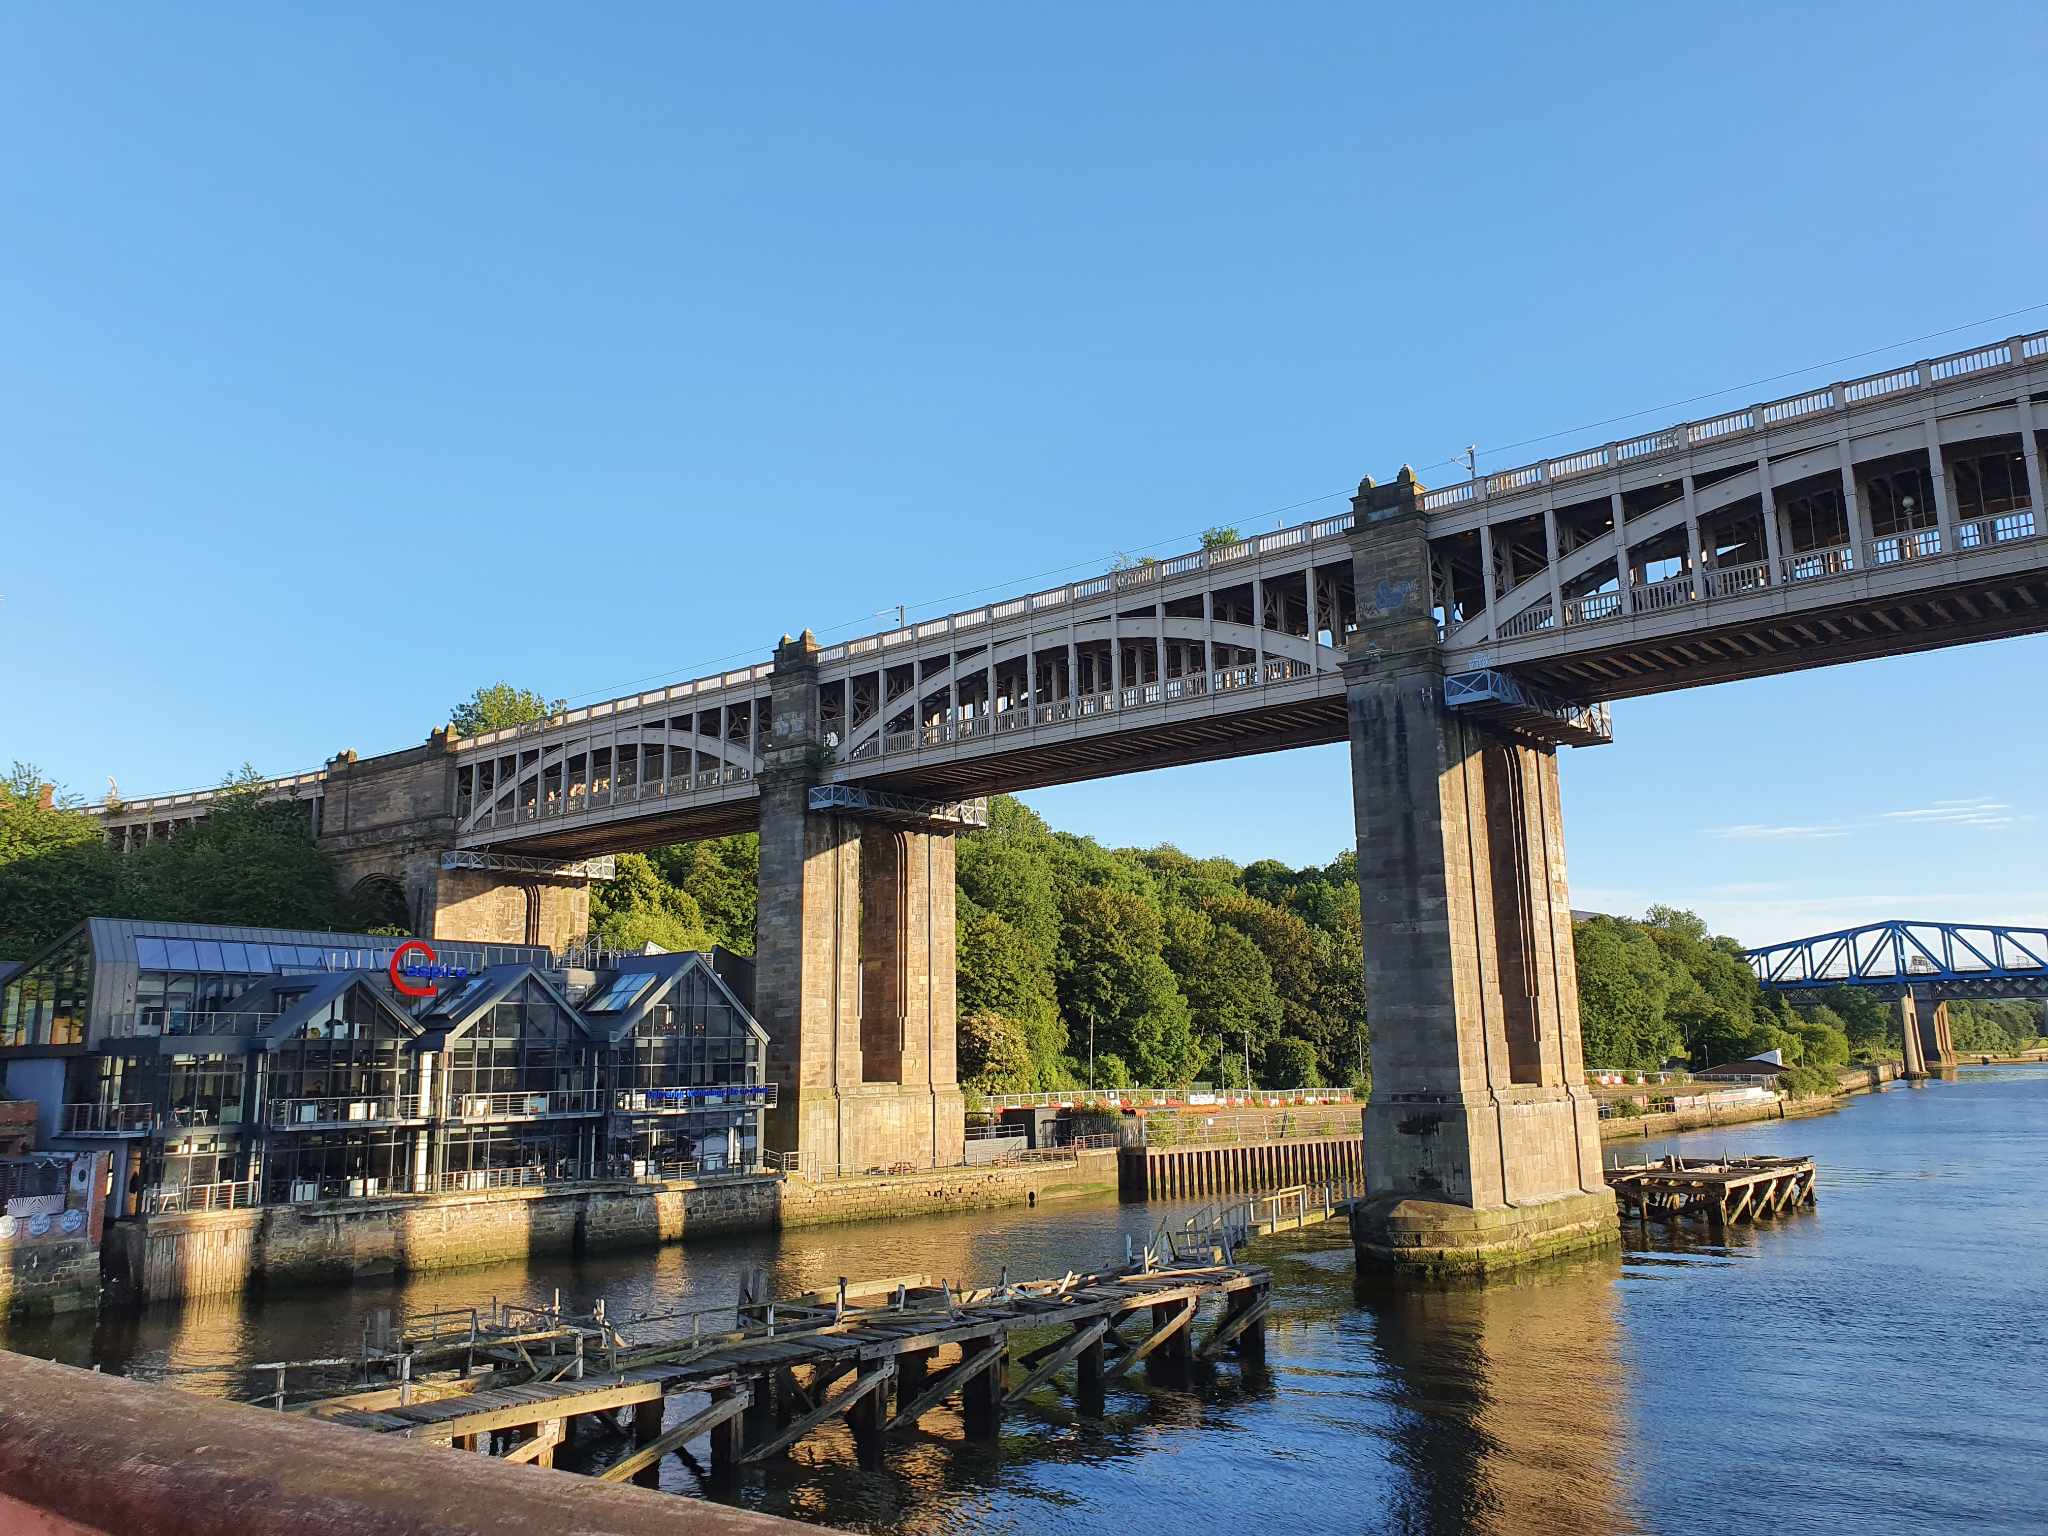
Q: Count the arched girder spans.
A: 3